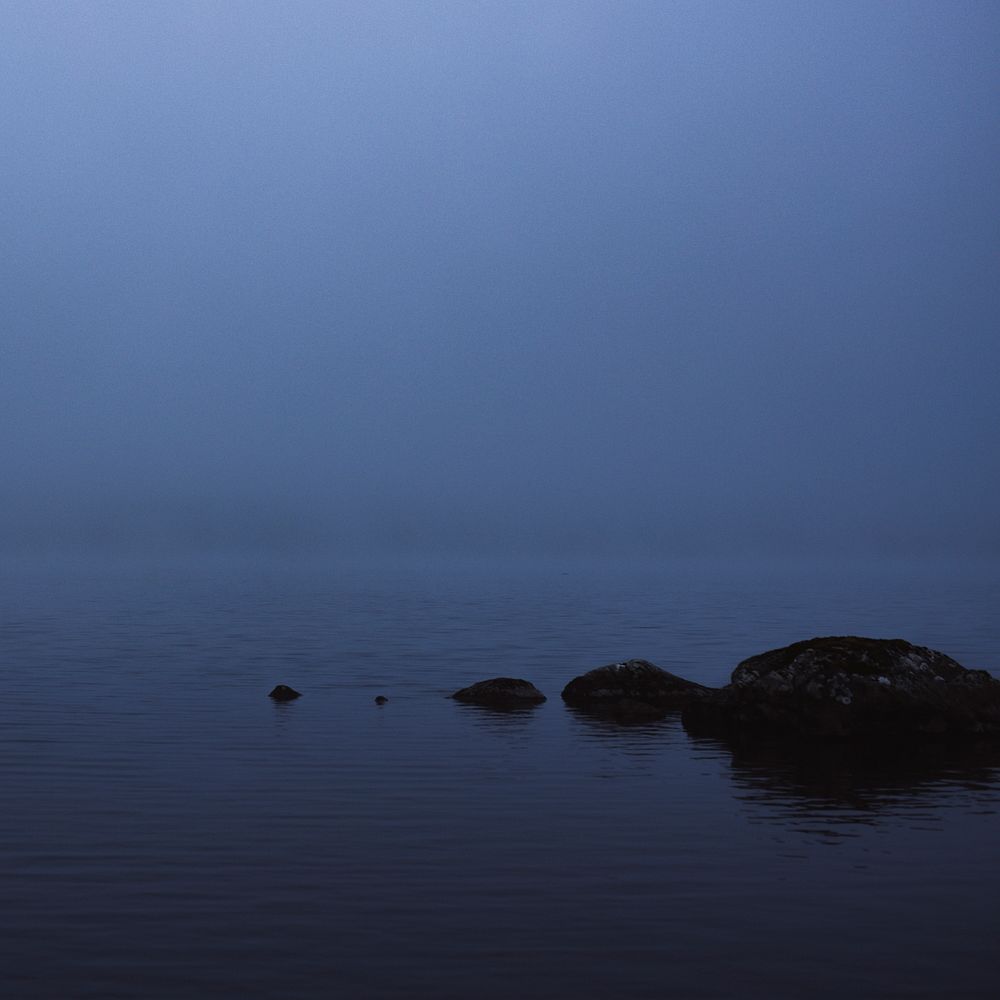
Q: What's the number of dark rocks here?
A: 5